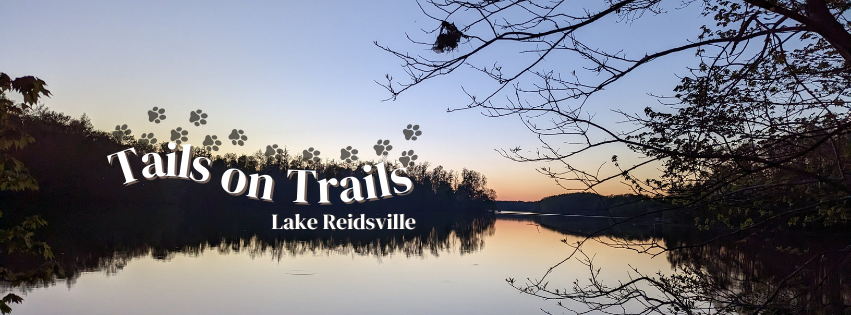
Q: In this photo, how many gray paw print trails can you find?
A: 13